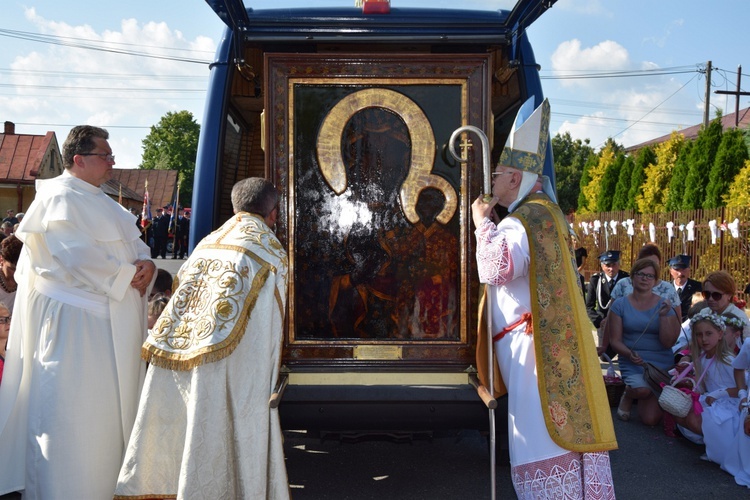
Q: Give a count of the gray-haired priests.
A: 1